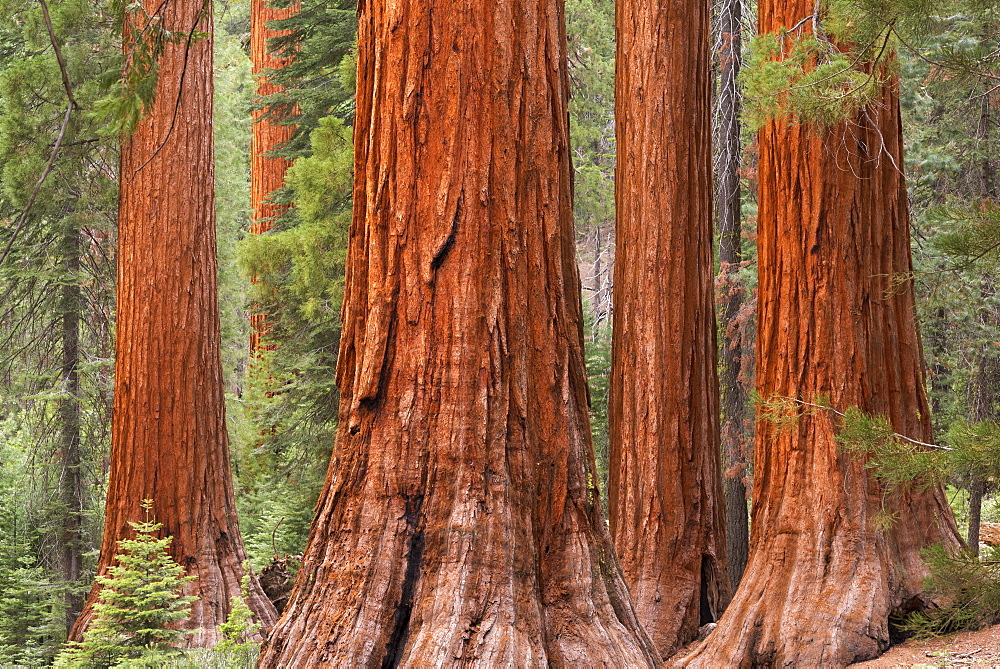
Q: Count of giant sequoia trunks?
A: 5